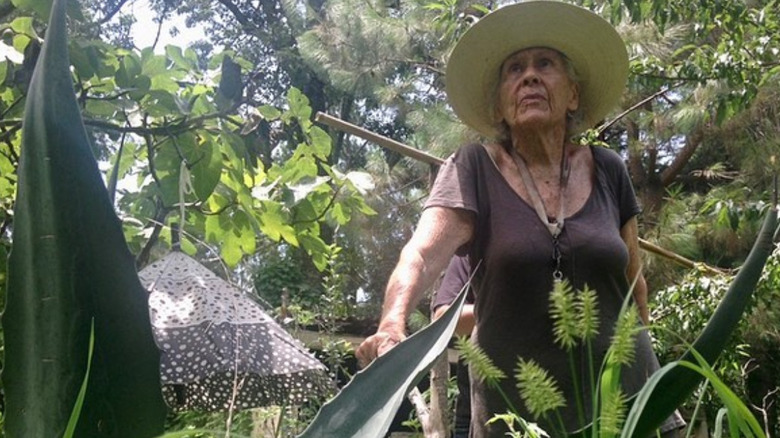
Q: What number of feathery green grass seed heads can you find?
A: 6